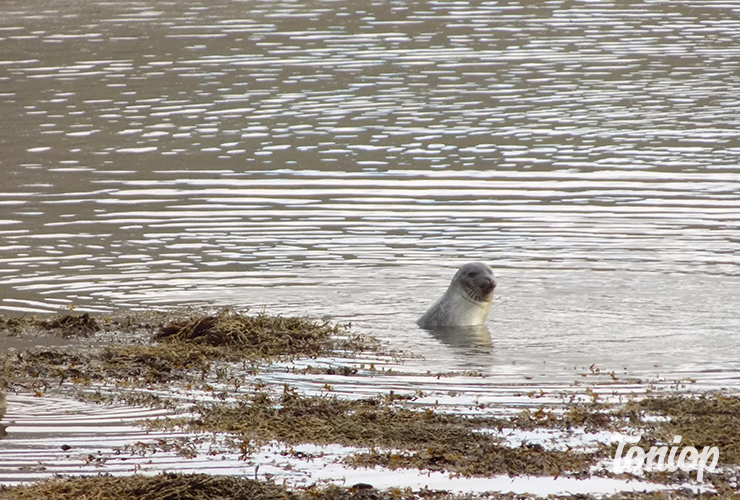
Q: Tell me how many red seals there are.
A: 0